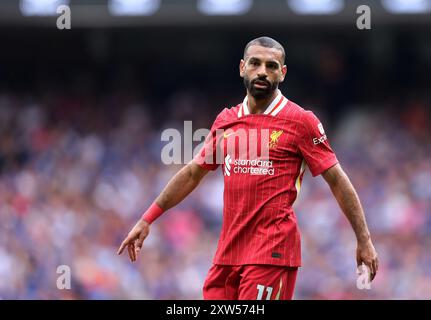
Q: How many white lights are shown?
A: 5